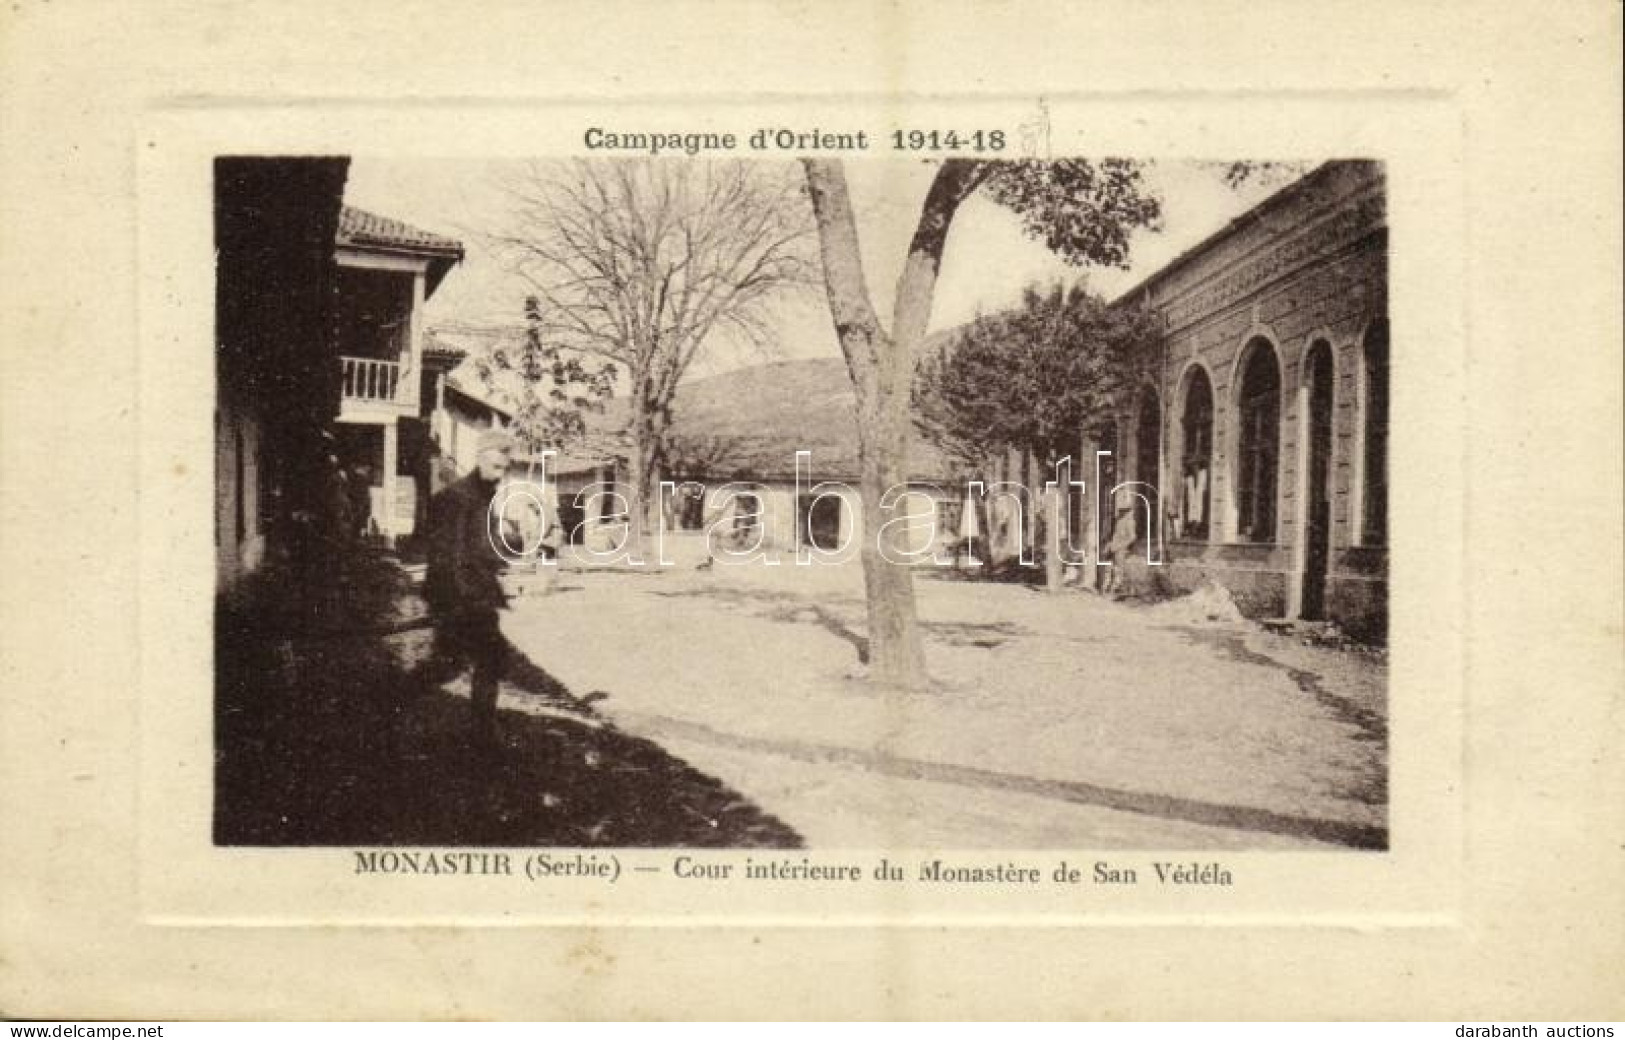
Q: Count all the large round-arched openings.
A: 5